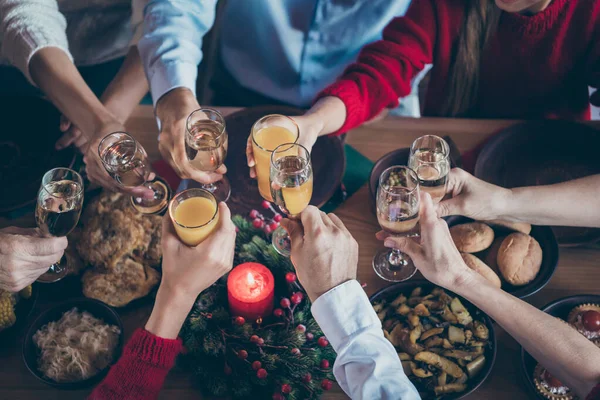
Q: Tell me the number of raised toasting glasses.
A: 8